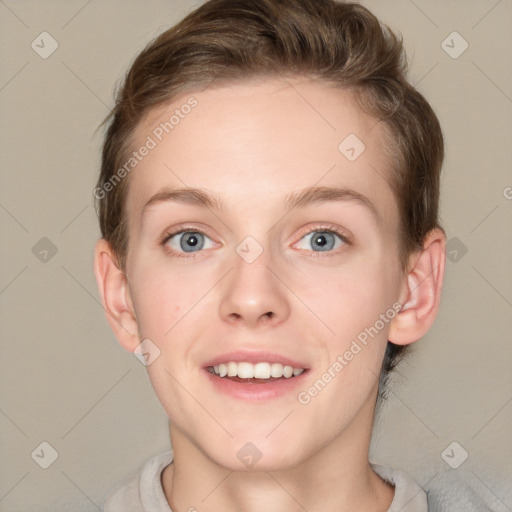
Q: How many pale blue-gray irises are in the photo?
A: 2